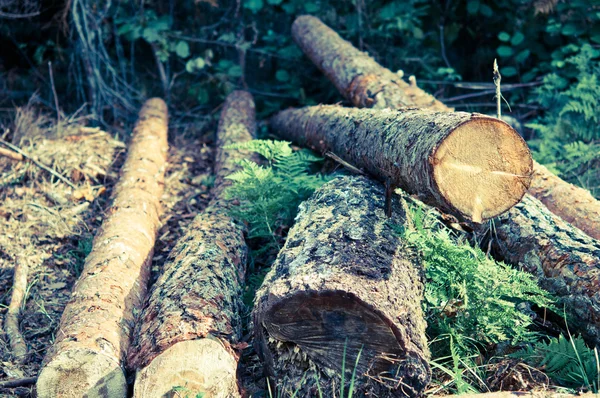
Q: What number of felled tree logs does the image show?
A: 6